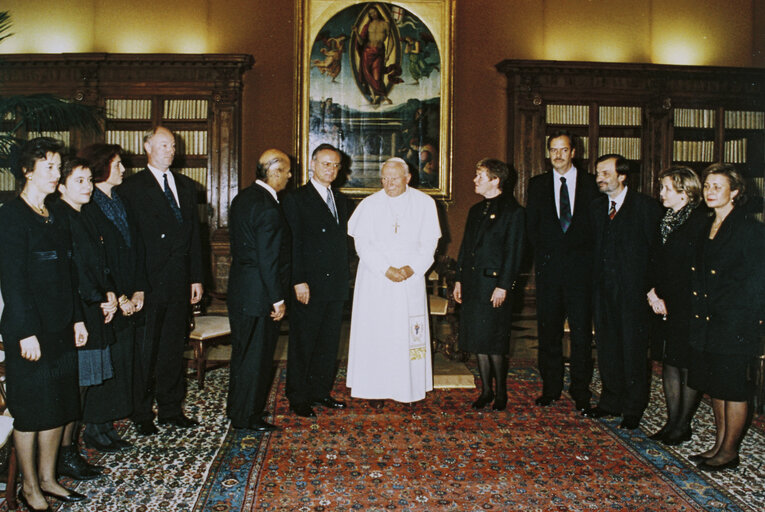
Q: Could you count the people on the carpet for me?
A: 12